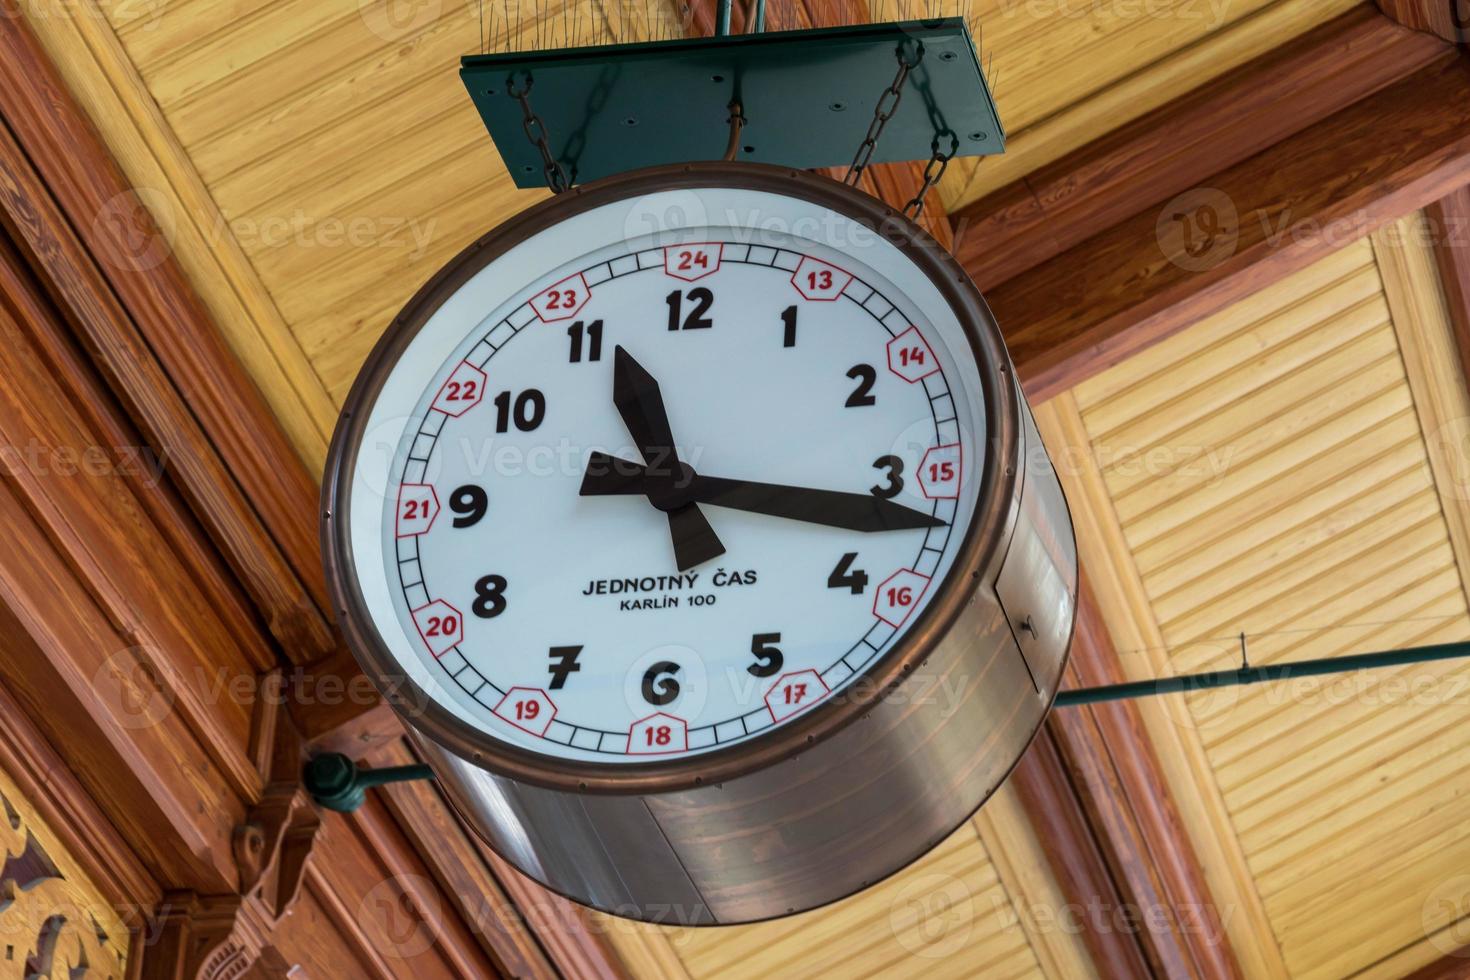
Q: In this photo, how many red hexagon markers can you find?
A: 12